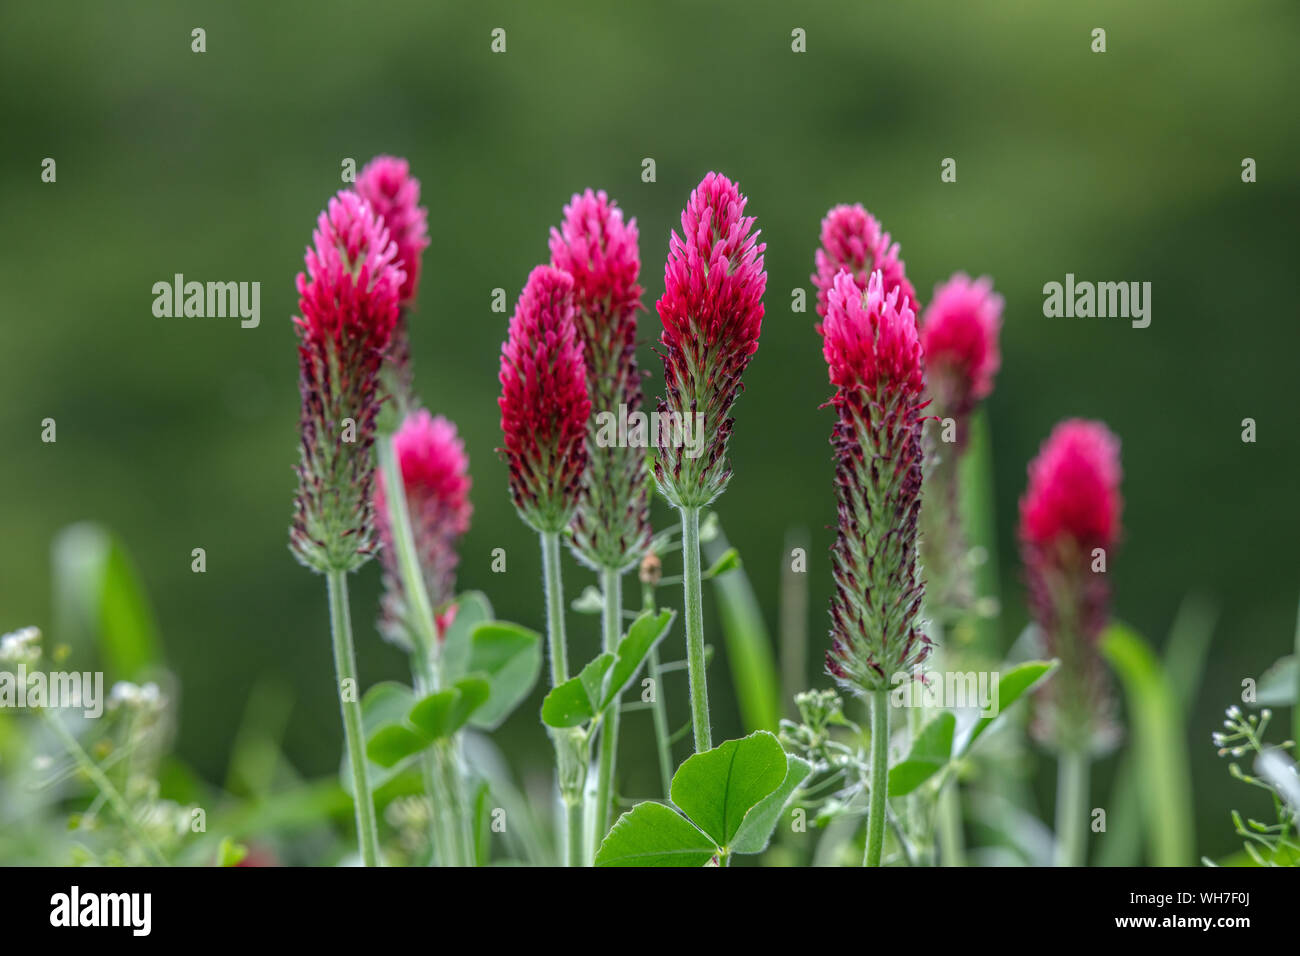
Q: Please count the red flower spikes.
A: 10